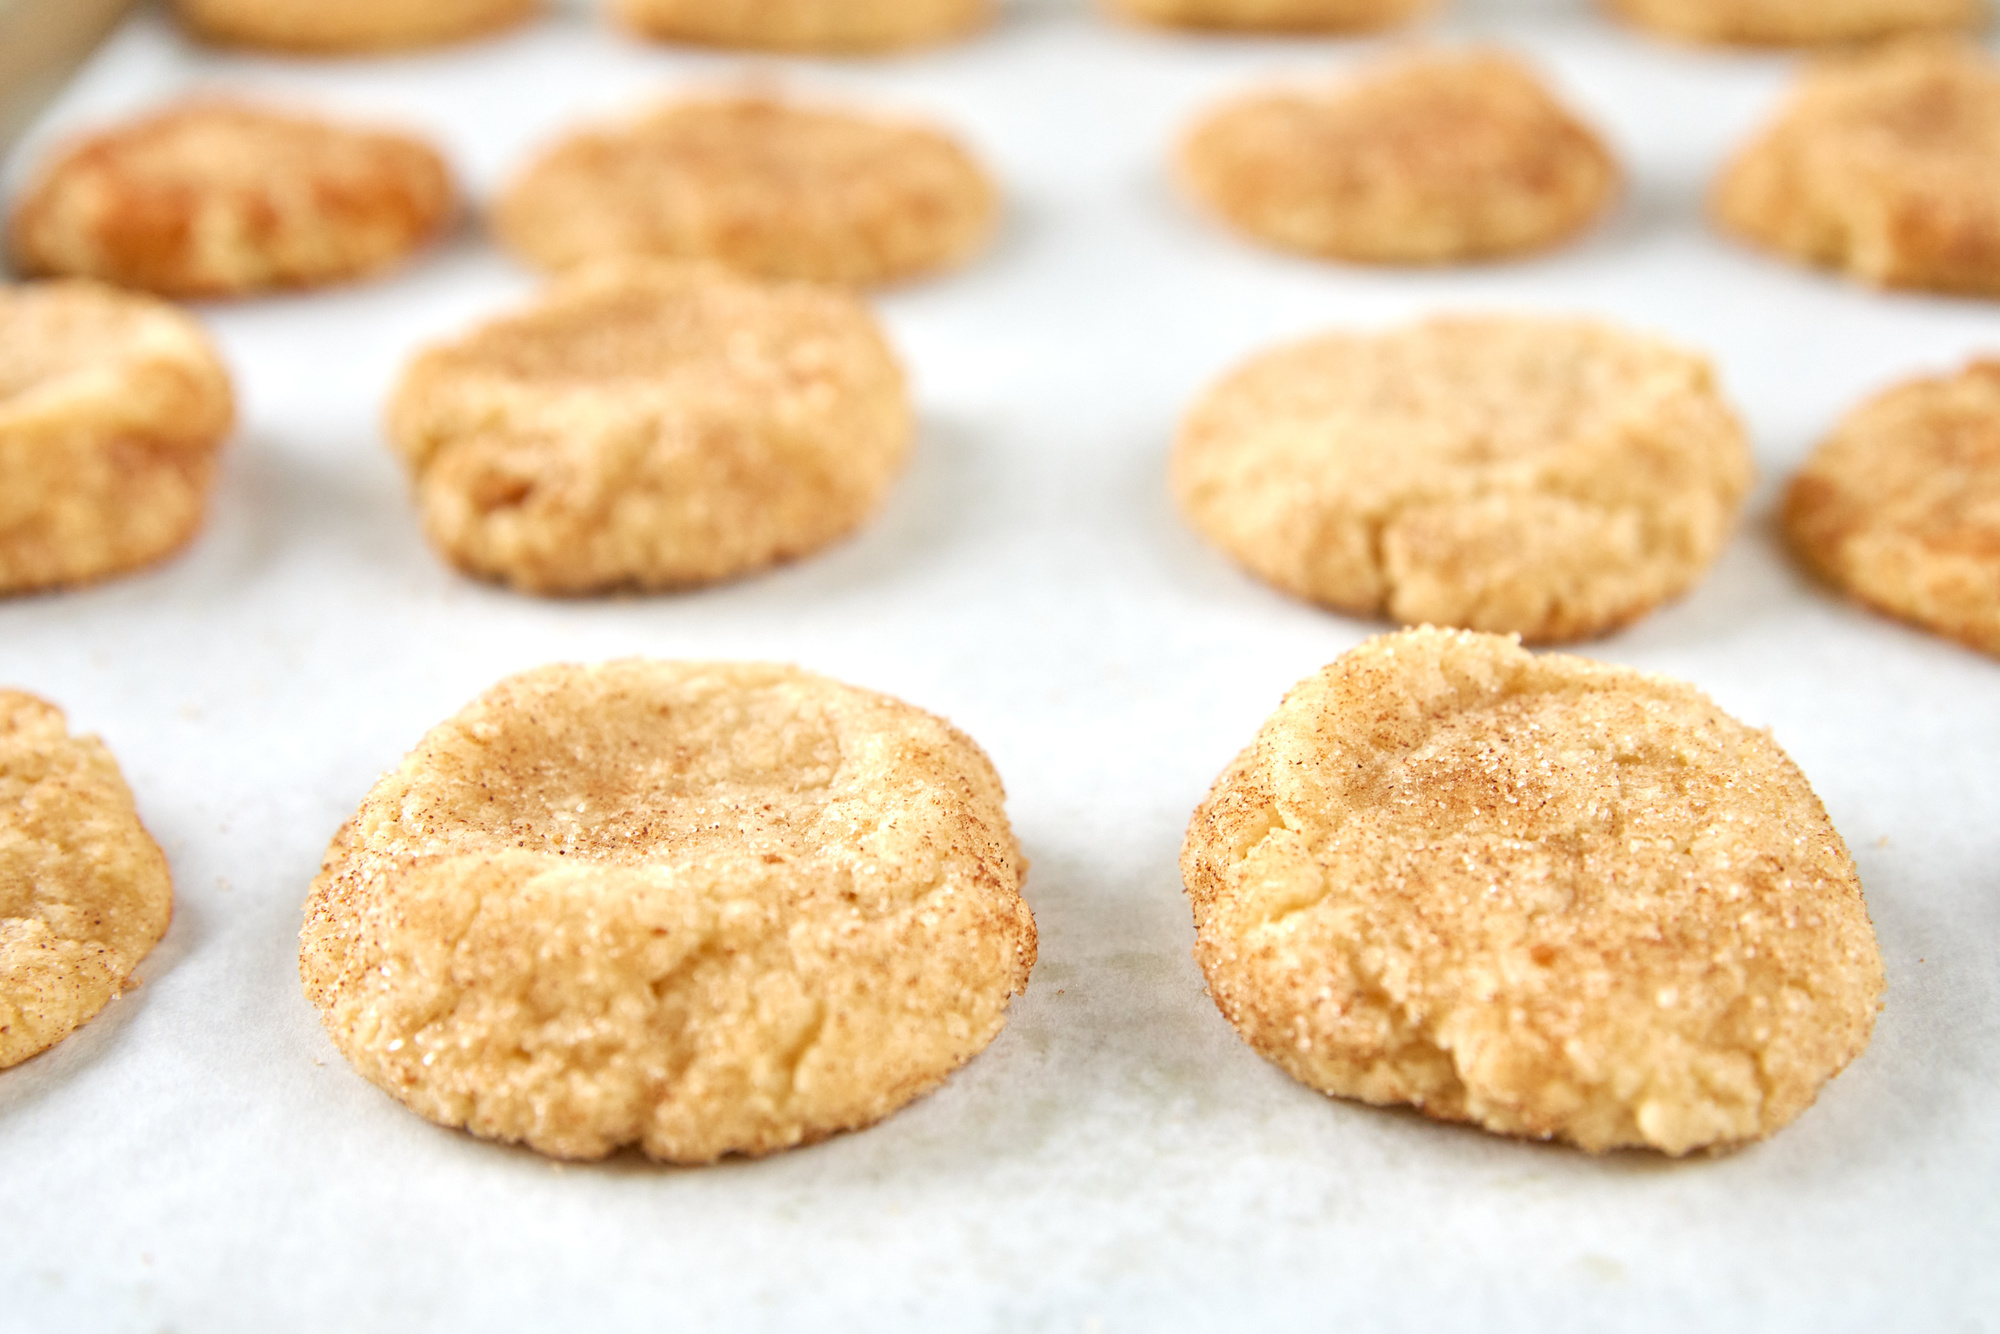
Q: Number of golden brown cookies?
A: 15